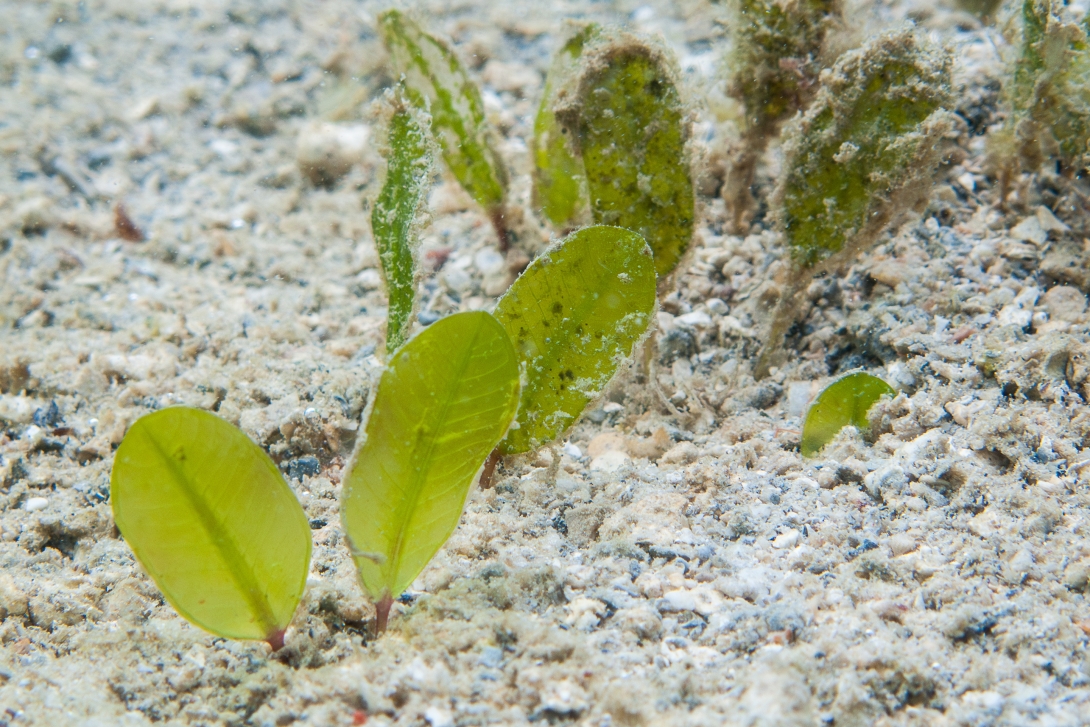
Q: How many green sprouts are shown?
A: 11